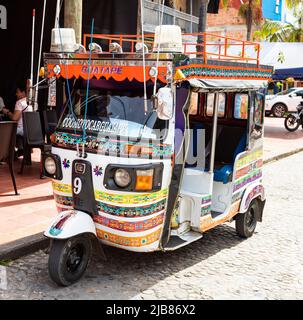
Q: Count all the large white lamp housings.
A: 2